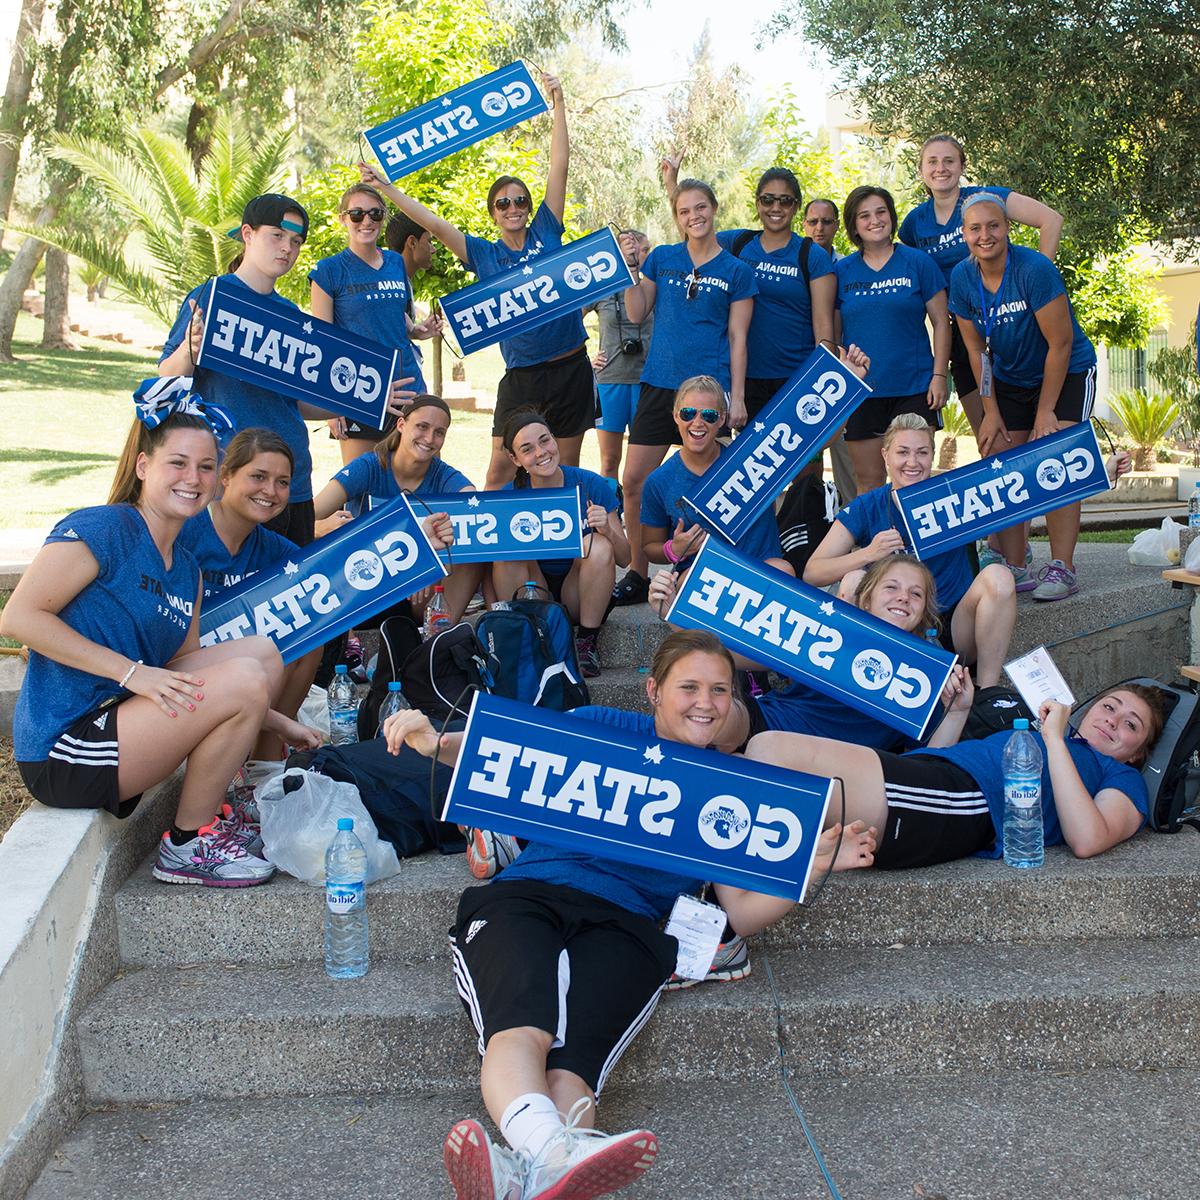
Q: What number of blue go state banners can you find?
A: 9